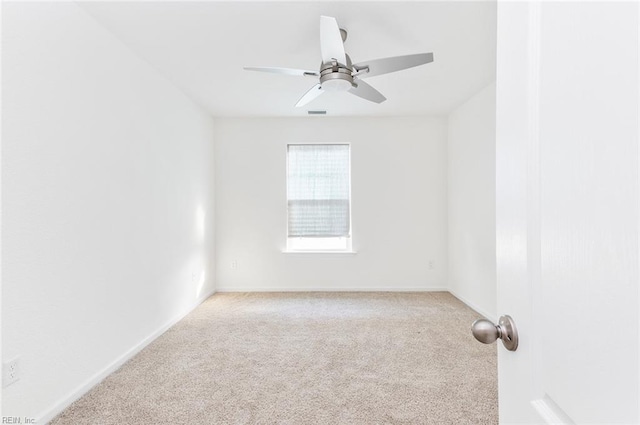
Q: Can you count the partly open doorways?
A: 1